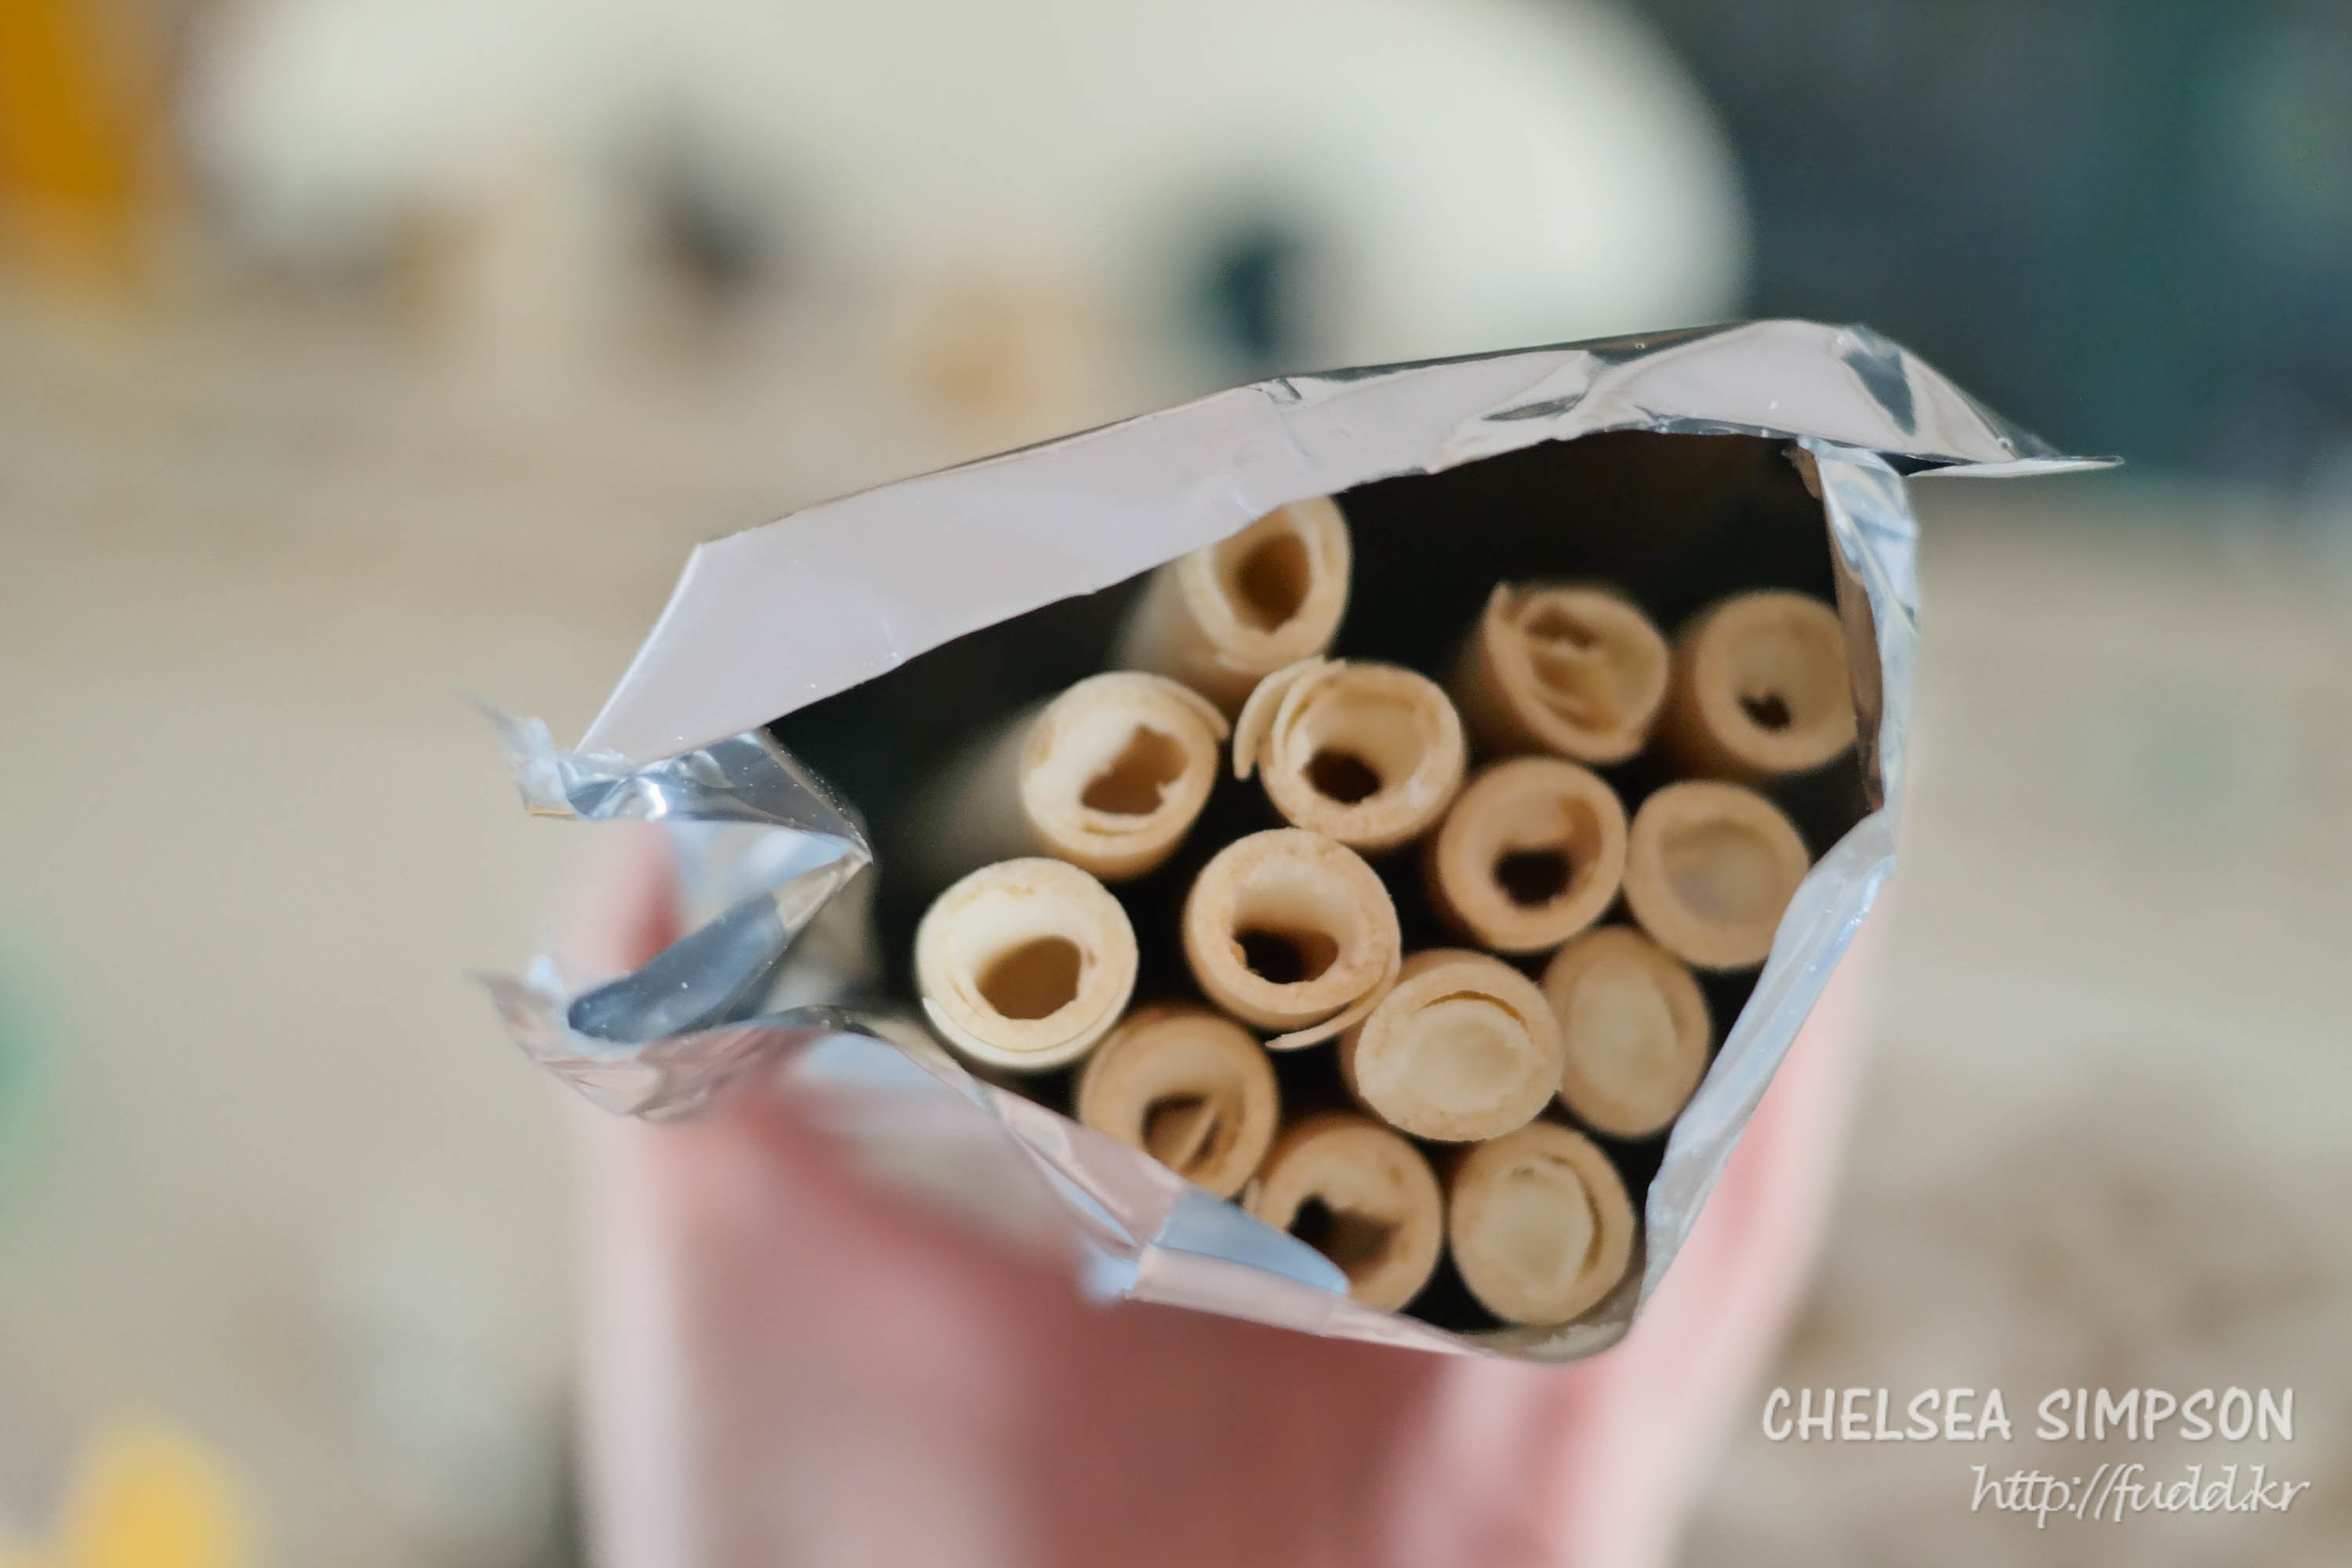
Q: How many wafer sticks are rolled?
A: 14